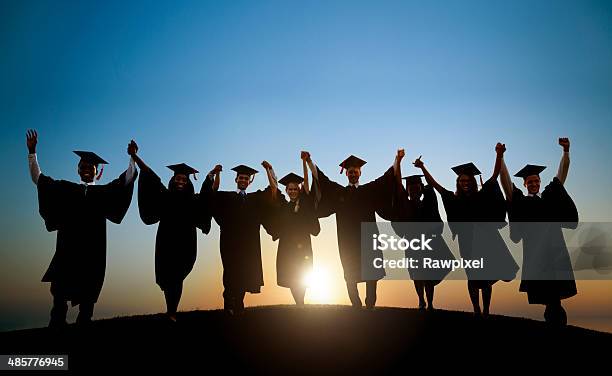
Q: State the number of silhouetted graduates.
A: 8